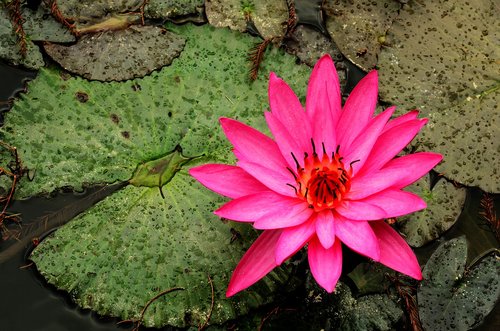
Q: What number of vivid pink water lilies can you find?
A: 1